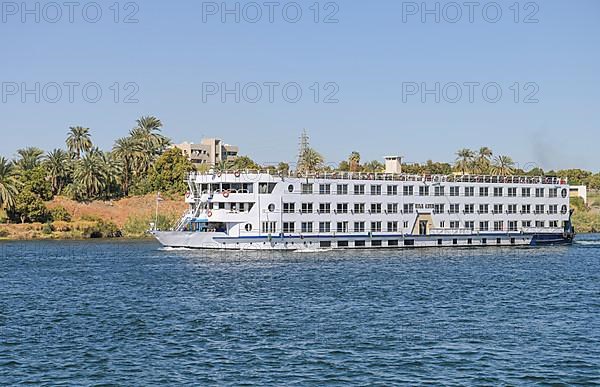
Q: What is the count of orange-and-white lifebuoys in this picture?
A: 5